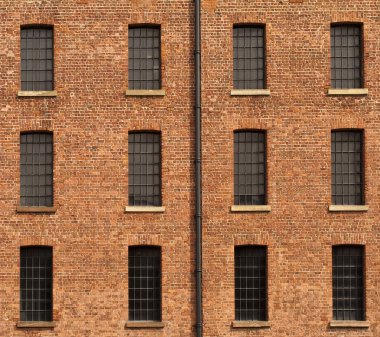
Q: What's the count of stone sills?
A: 12